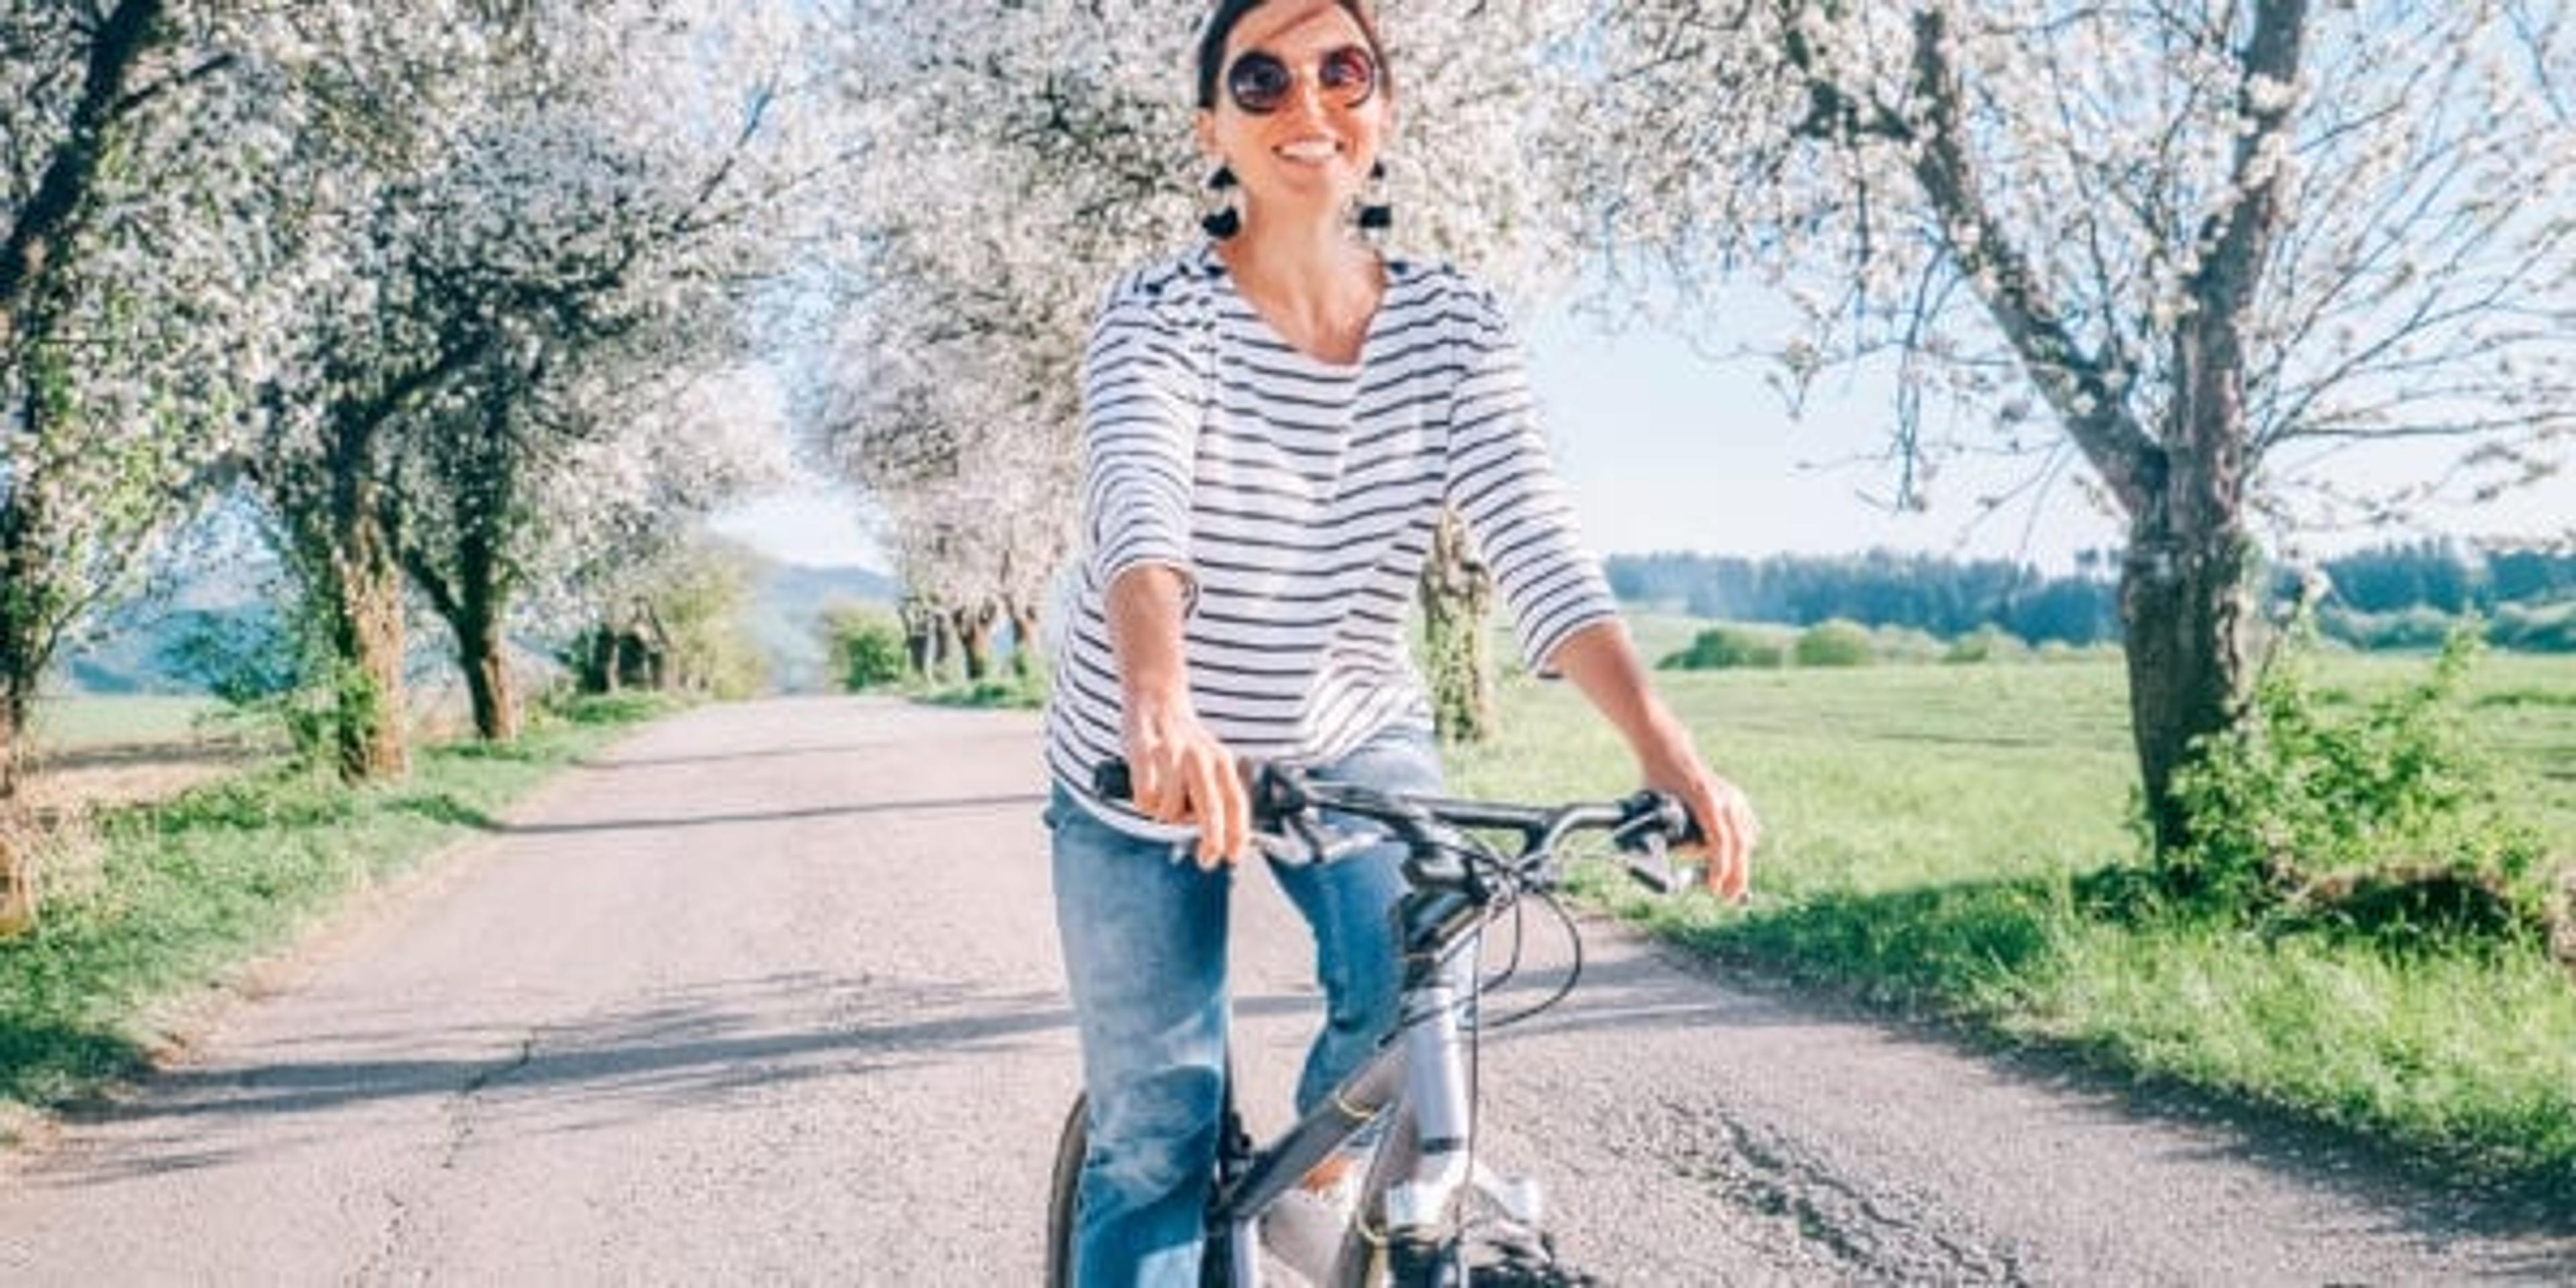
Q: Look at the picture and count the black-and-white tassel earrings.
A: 2